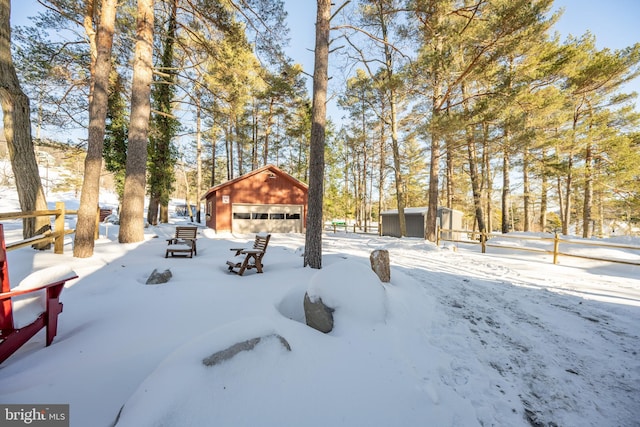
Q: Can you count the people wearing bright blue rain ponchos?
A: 0